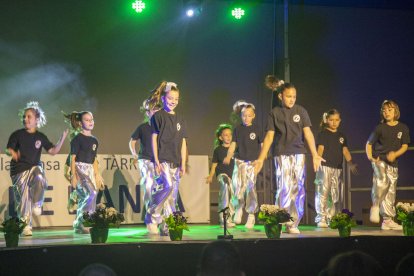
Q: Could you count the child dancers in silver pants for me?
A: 9